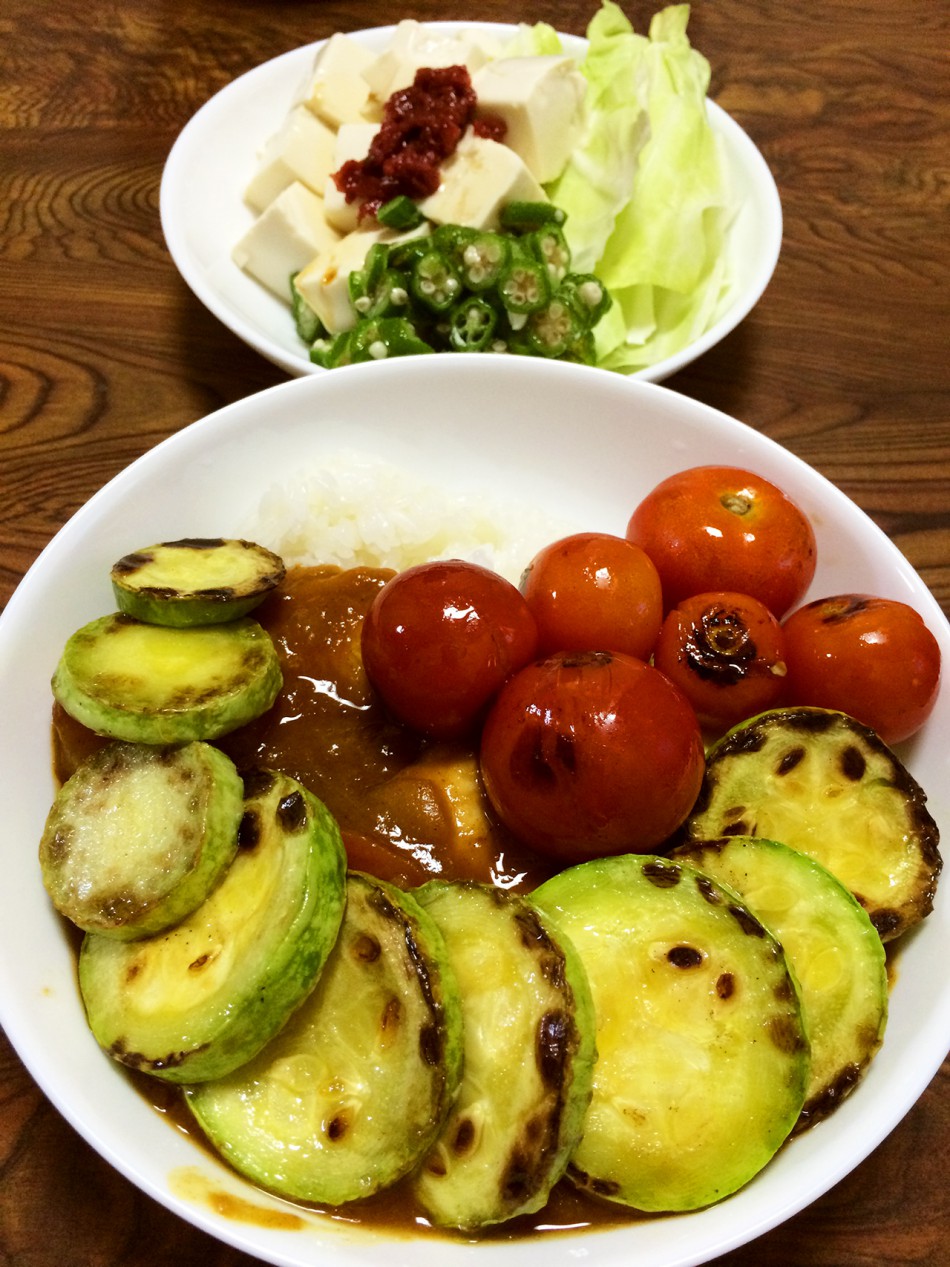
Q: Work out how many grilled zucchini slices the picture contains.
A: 9